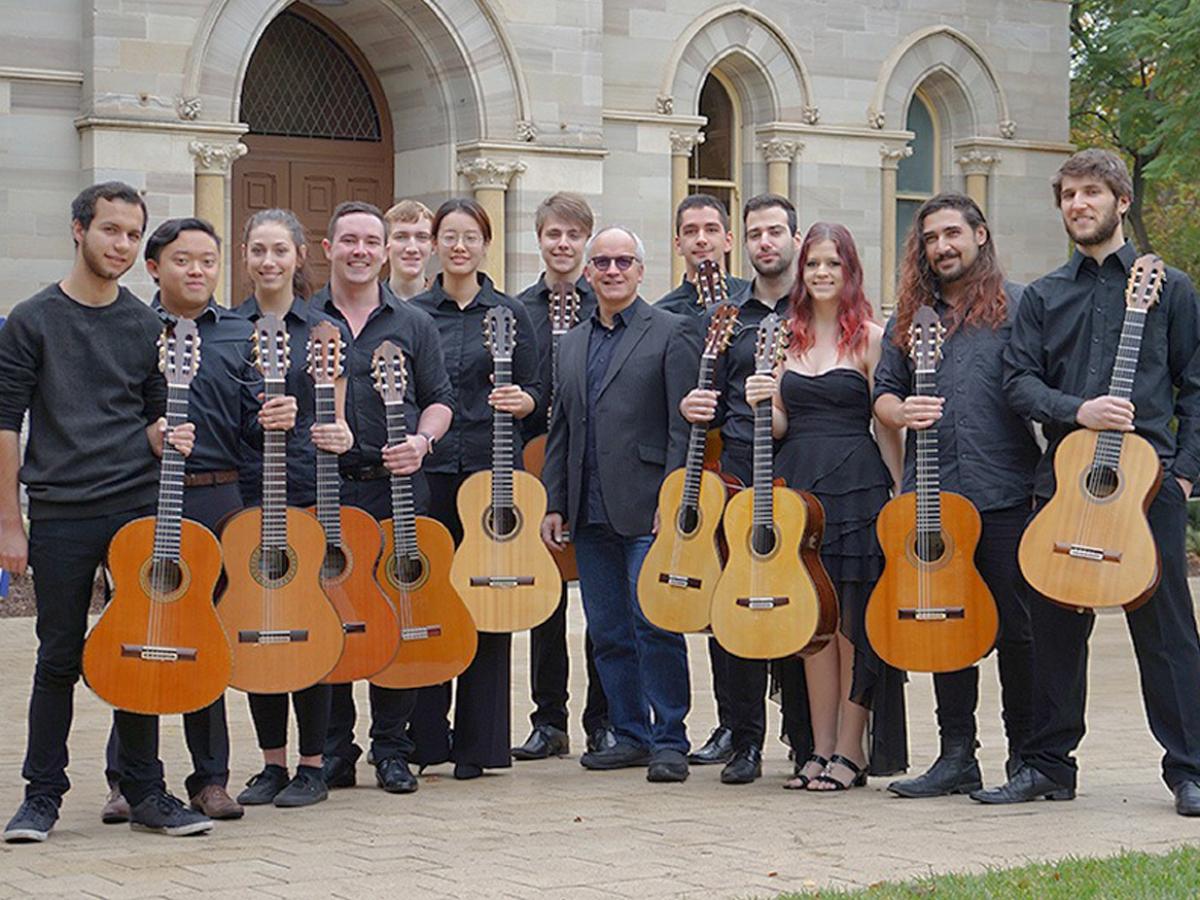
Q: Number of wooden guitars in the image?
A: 11